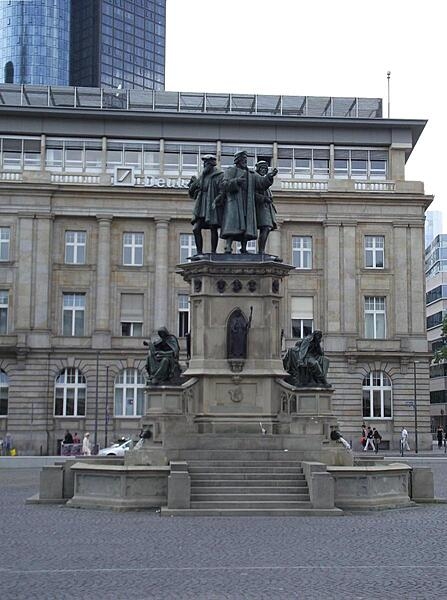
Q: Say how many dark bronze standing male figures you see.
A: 3